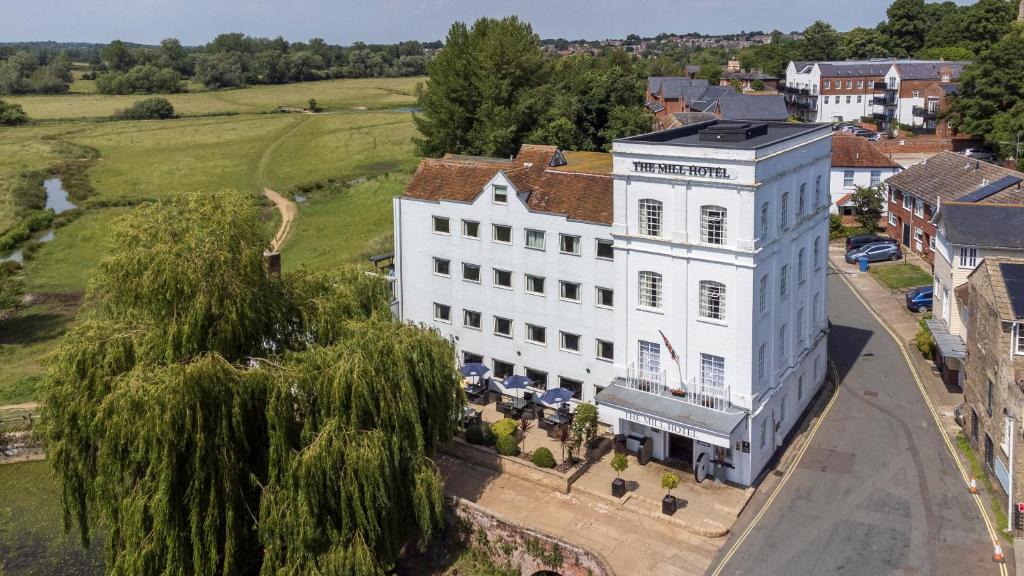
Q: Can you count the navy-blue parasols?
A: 3